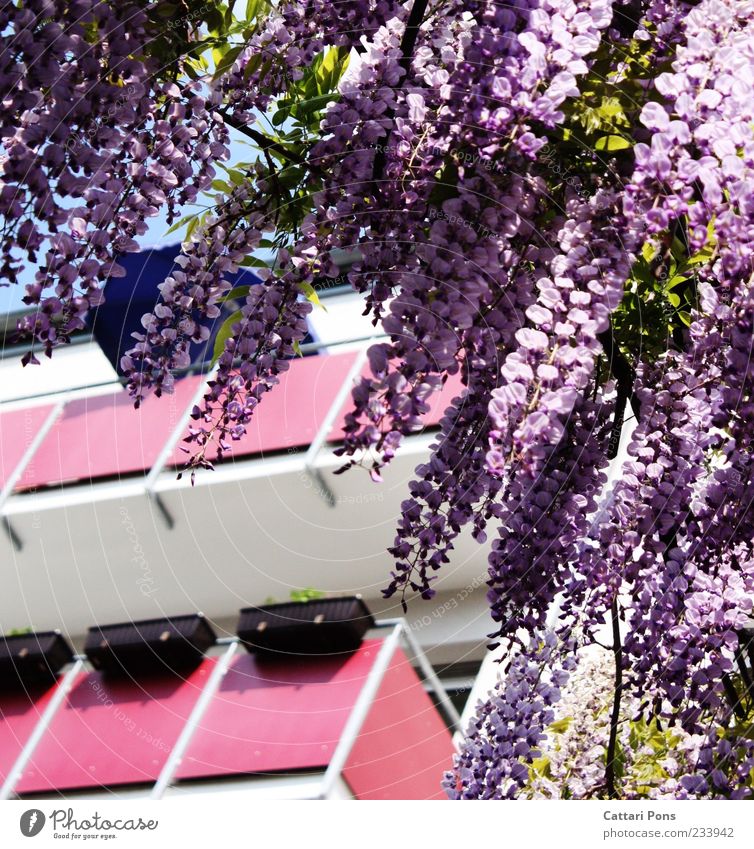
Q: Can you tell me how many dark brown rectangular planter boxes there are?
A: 3